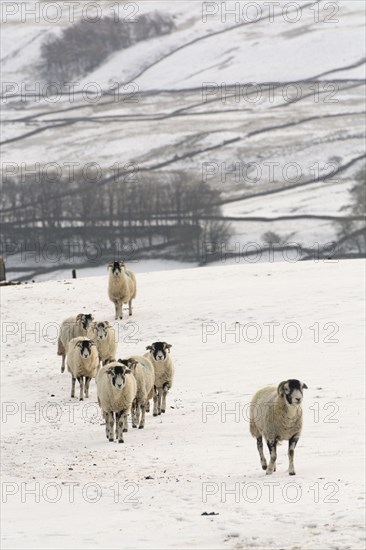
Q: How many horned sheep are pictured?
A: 8